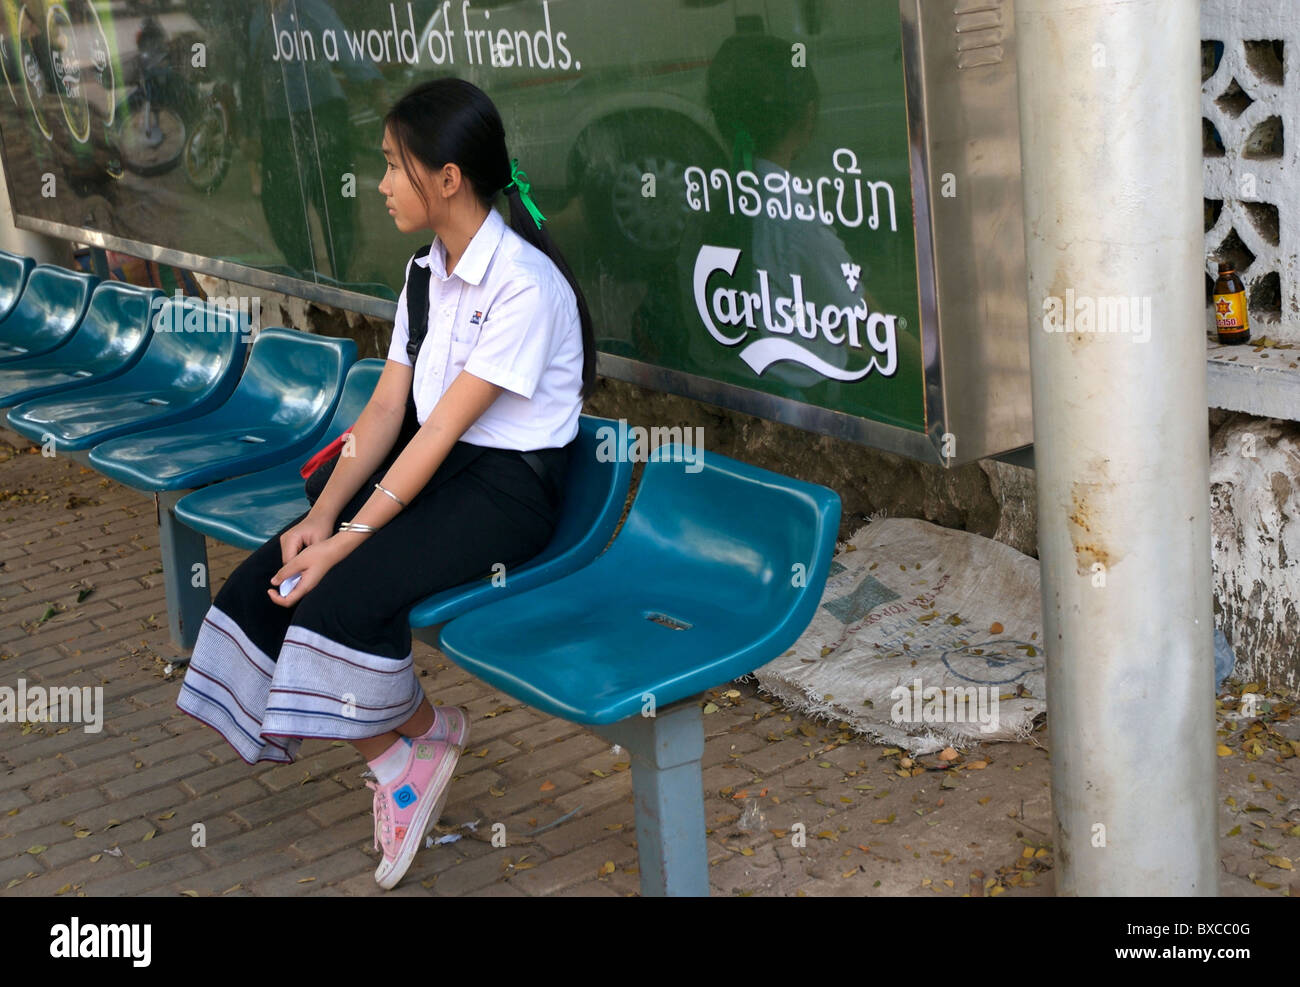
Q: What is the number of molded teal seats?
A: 8